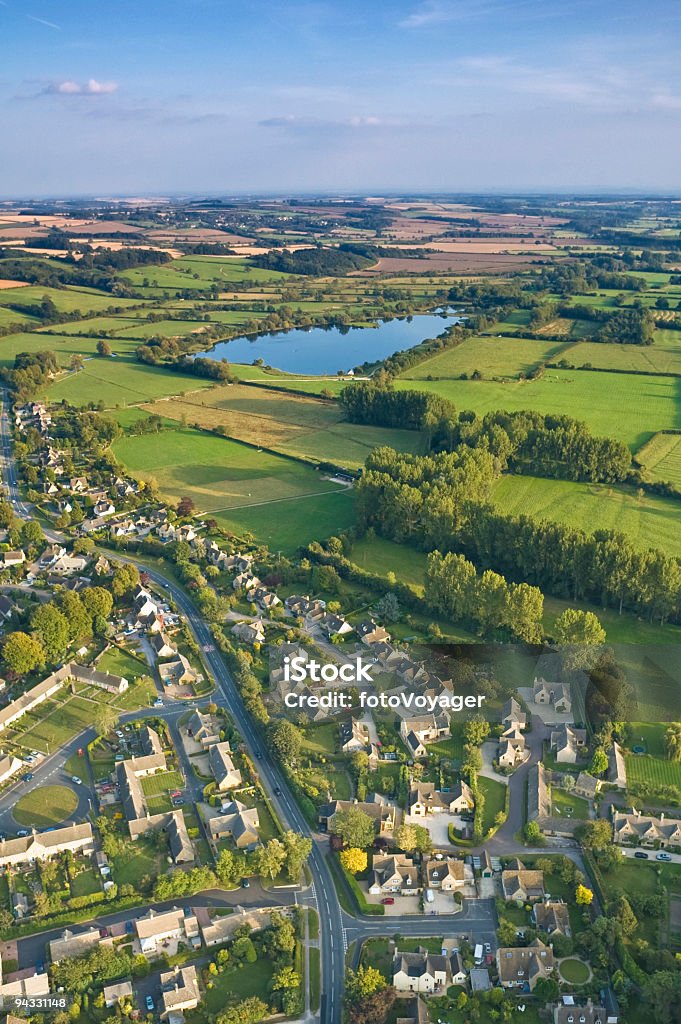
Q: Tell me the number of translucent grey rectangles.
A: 2